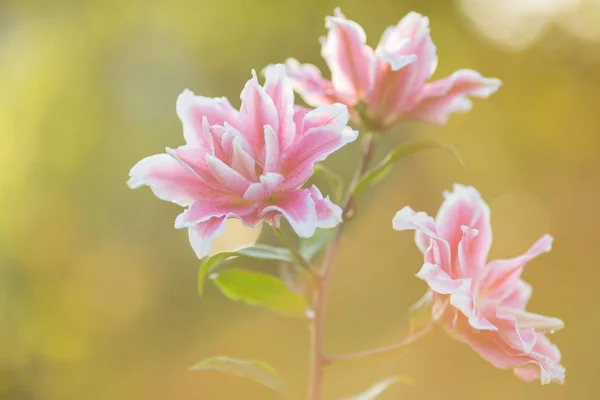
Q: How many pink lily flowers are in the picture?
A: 3